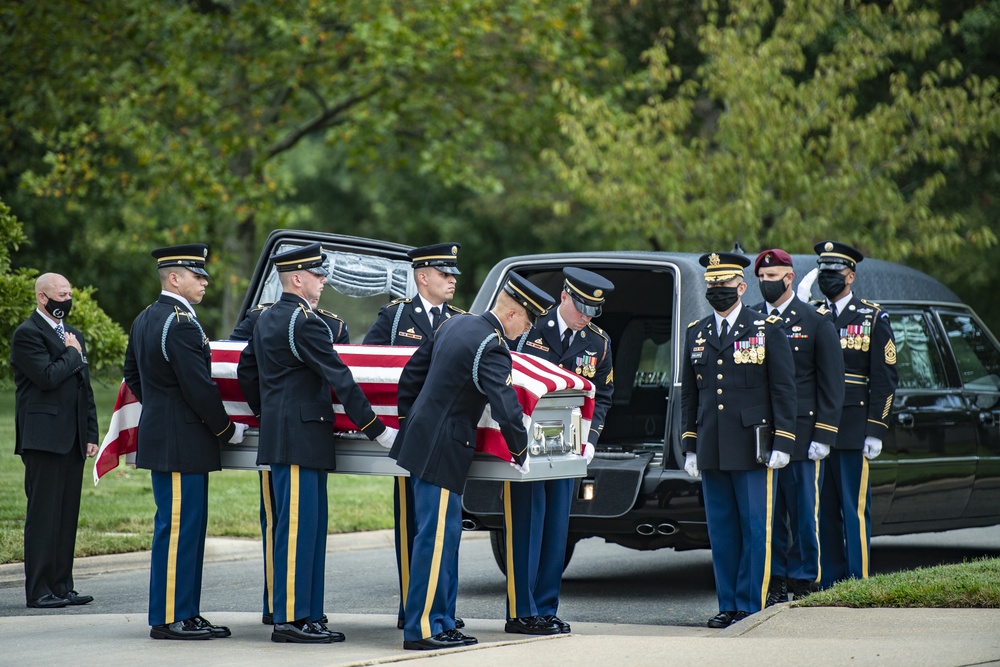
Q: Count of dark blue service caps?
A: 7